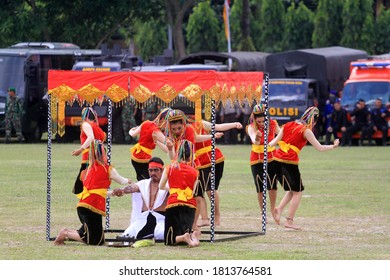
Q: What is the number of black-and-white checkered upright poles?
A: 4